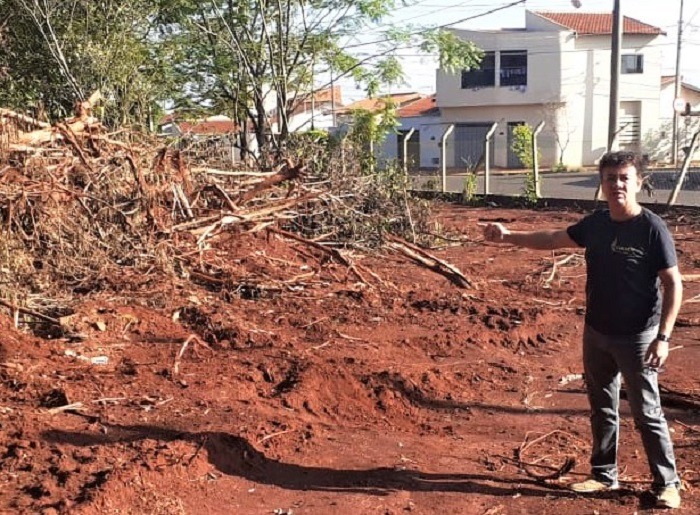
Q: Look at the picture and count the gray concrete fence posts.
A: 6